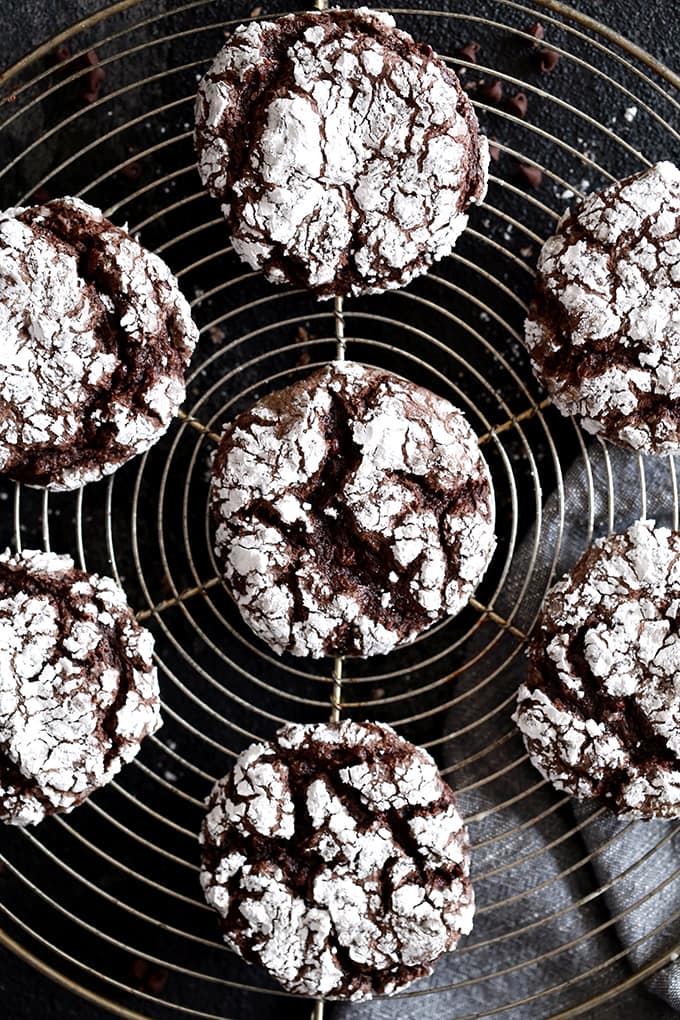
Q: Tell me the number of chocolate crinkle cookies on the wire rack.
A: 7